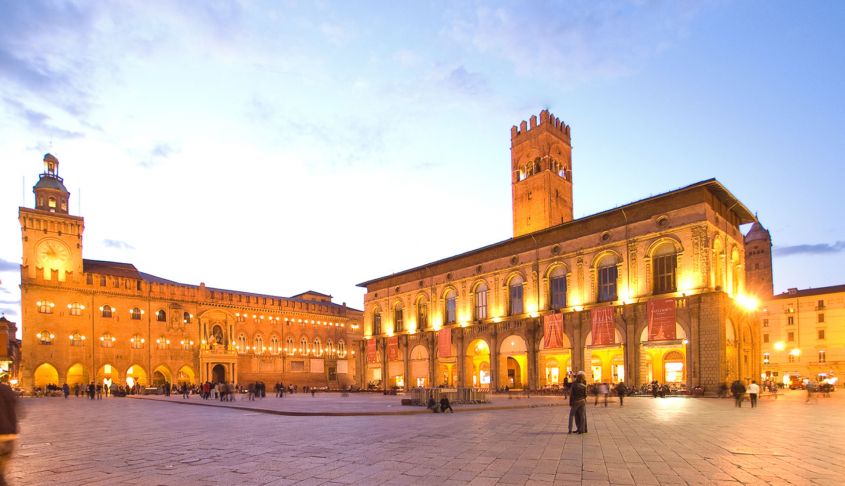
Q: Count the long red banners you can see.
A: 6